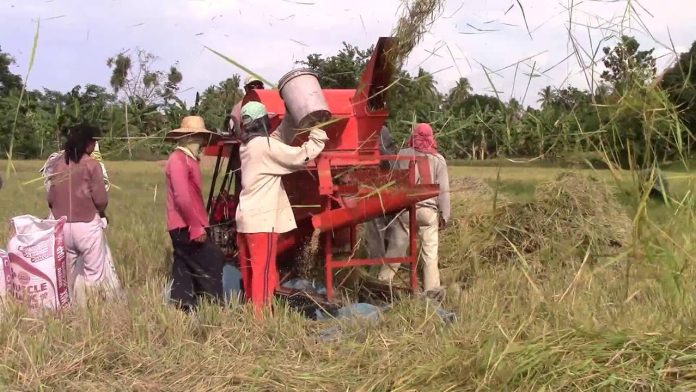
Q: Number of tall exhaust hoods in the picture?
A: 1